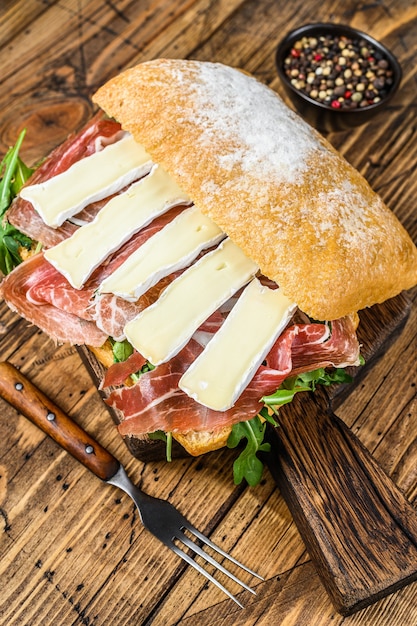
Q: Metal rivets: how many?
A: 3